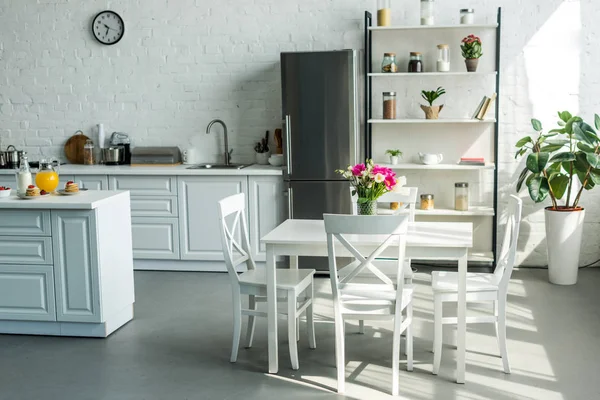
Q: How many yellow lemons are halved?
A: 0